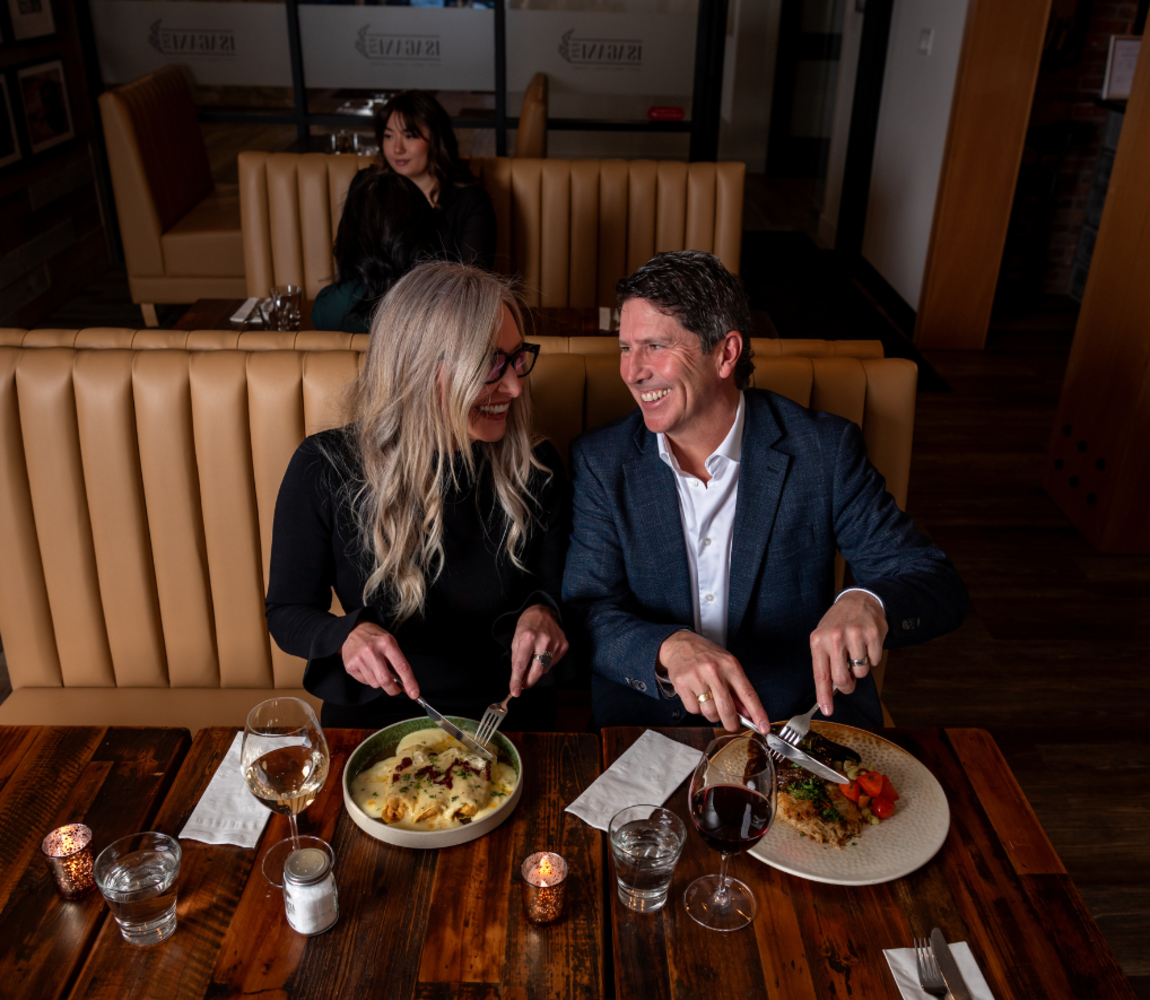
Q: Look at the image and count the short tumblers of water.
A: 2